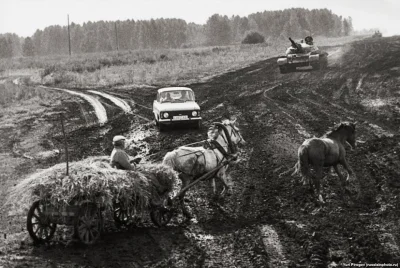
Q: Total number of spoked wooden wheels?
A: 4